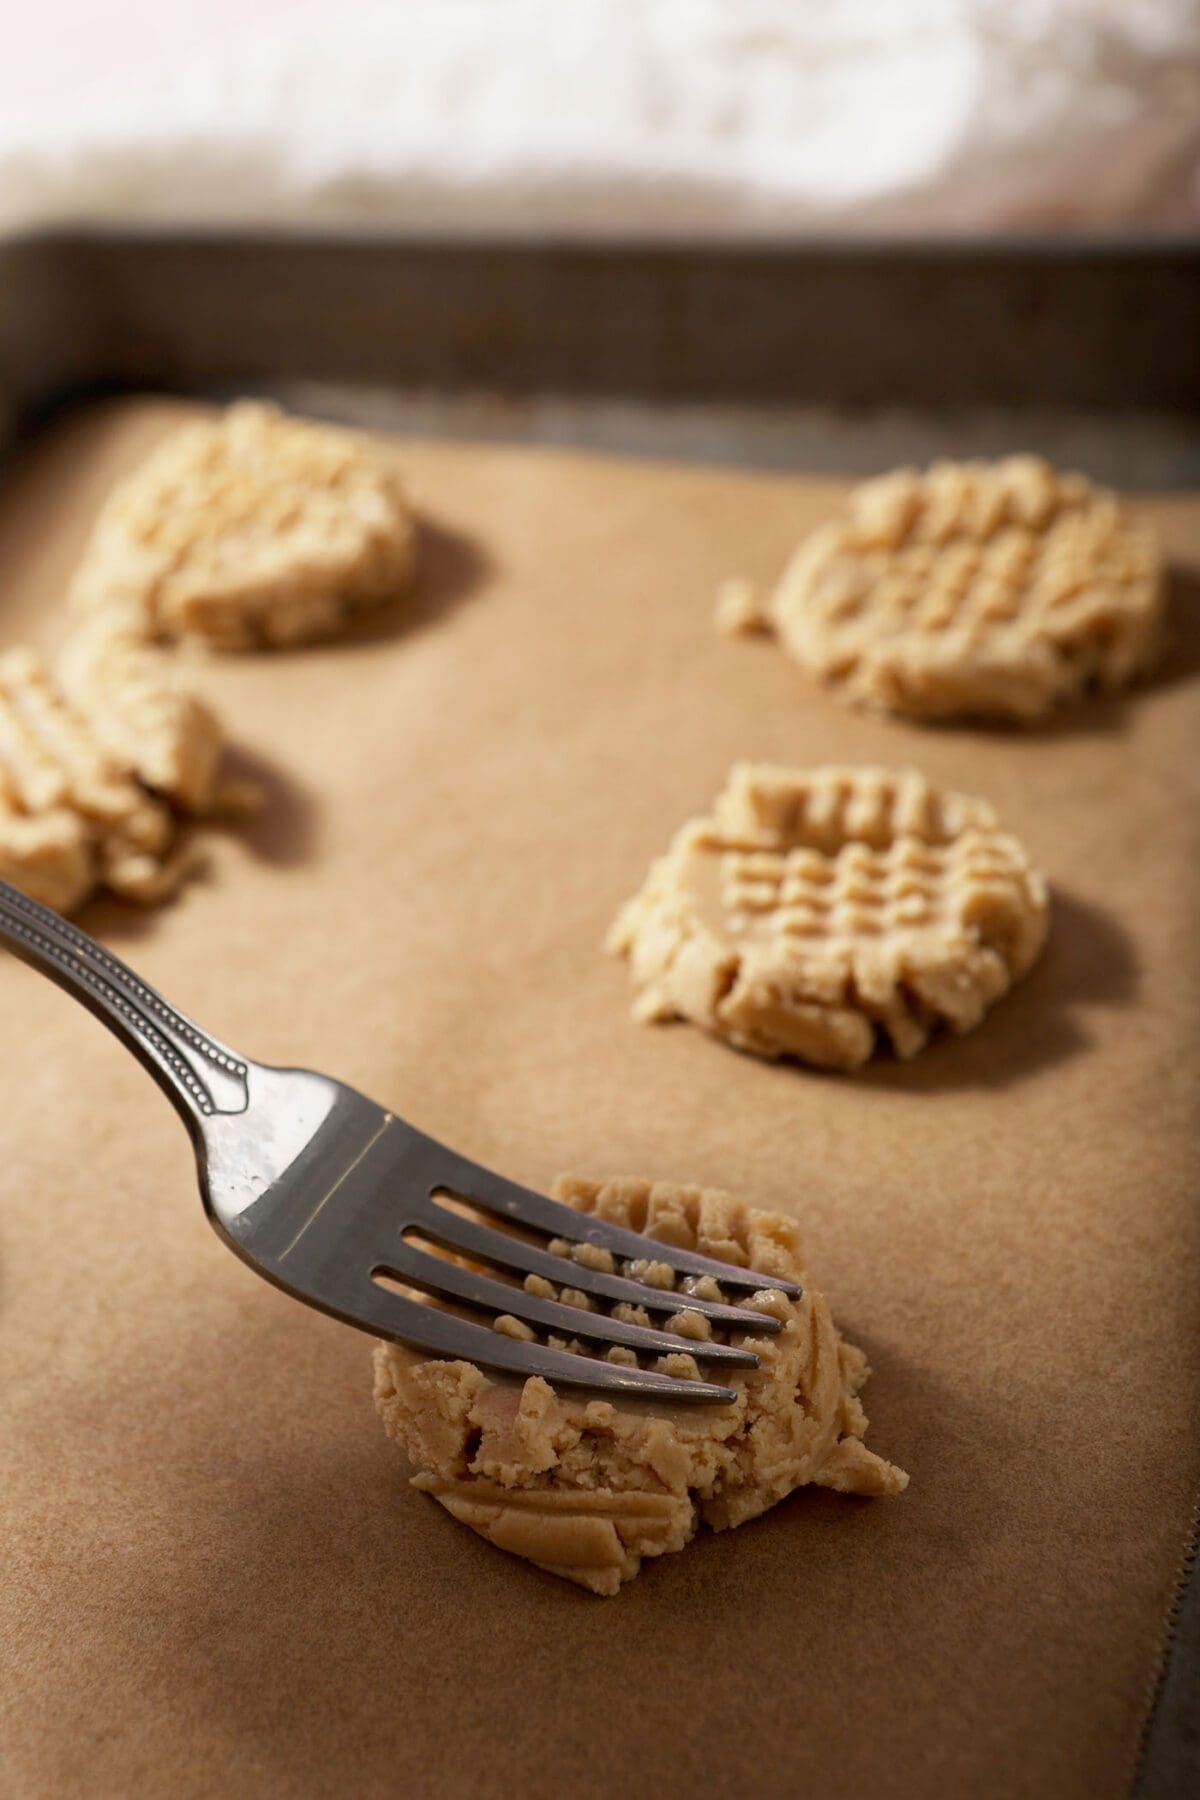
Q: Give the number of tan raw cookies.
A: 5